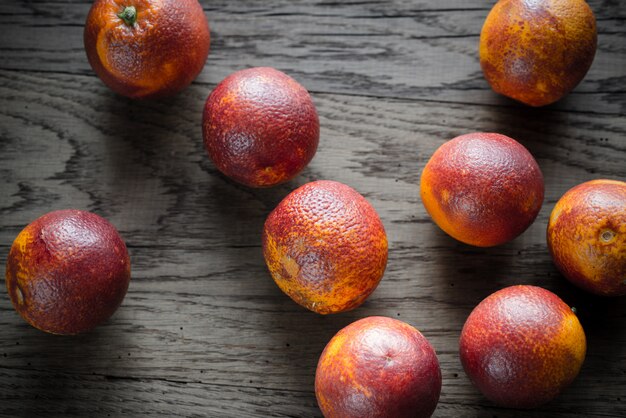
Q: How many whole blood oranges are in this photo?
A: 9